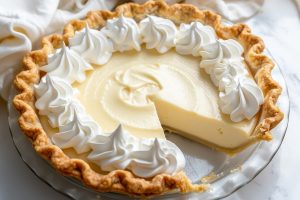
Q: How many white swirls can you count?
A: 13